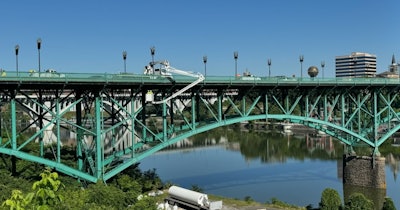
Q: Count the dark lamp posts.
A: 9